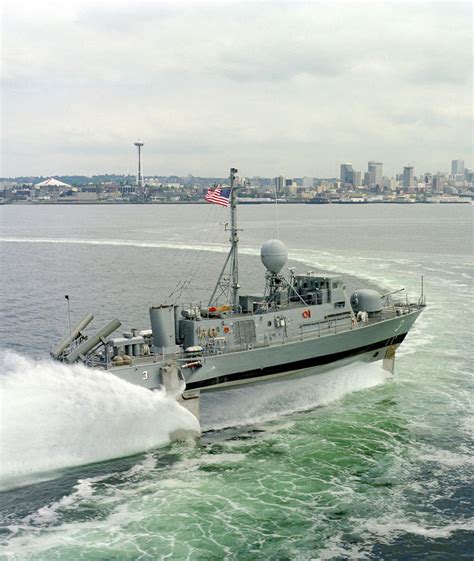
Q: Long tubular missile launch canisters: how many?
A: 2